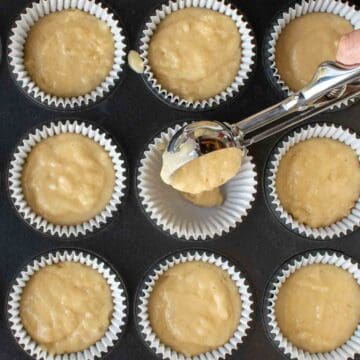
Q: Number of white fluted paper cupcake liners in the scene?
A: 9